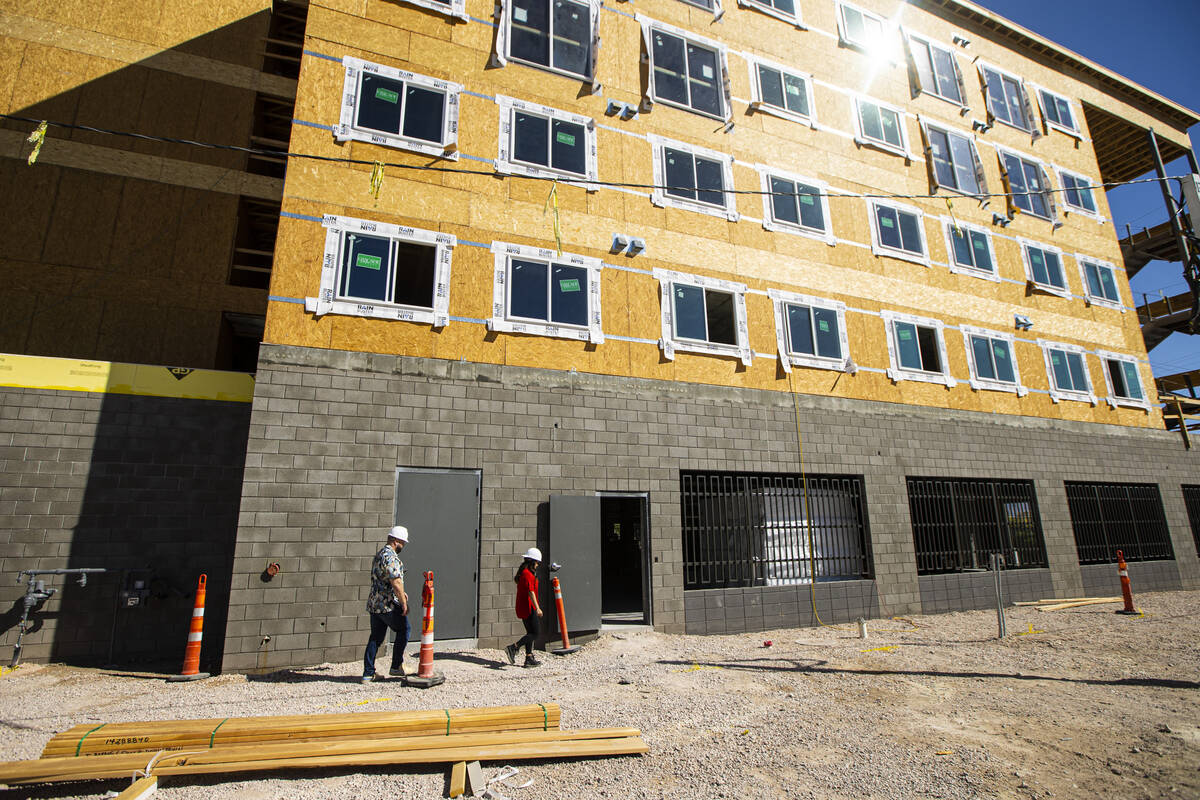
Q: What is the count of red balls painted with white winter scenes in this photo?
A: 0